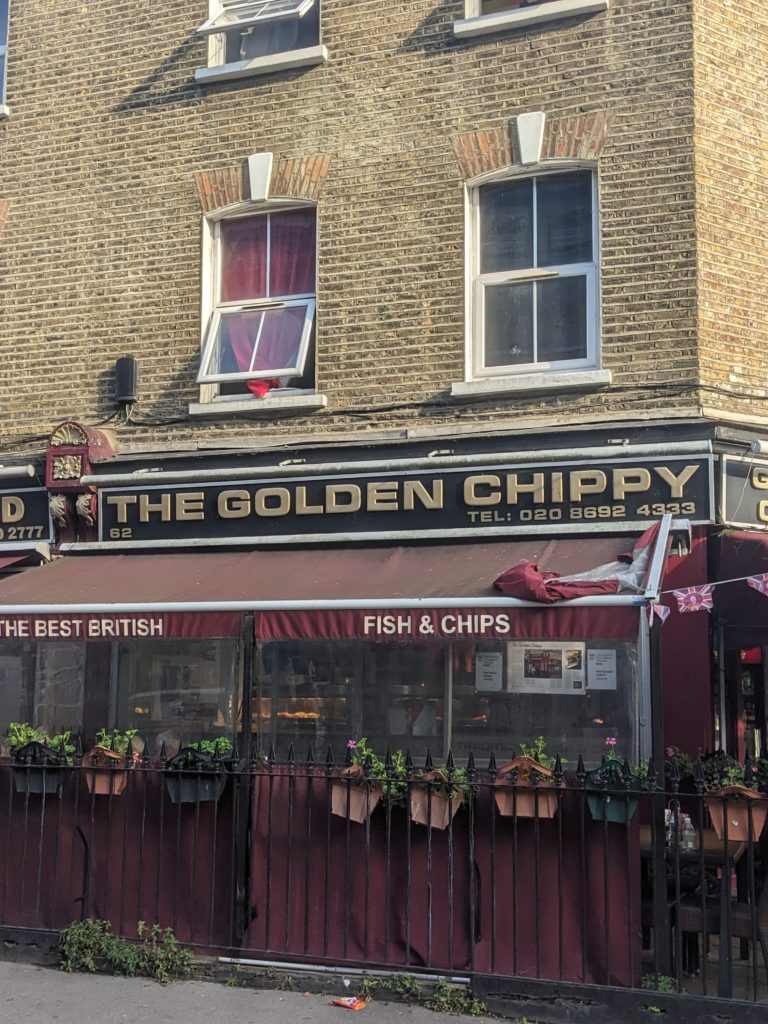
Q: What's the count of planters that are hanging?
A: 8